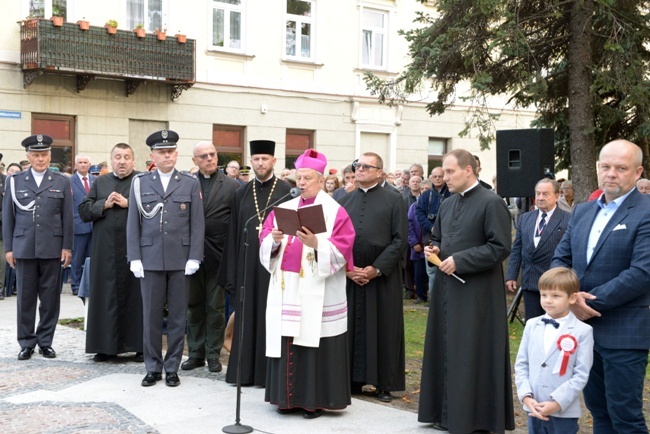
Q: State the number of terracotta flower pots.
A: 6